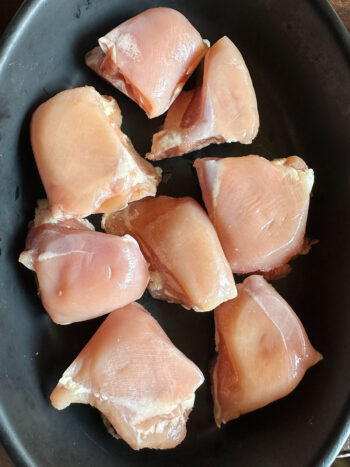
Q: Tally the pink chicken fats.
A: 8